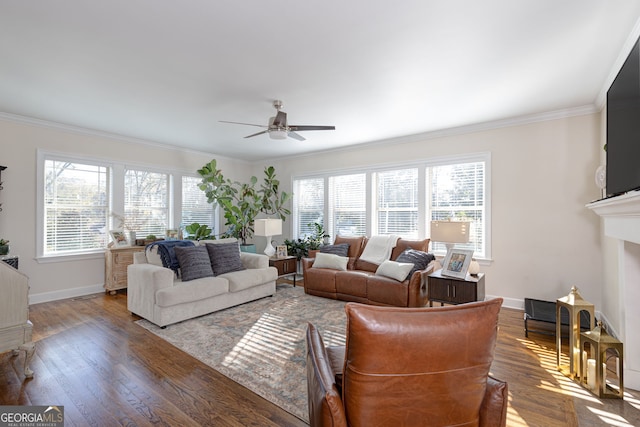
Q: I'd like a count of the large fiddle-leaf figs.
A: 1